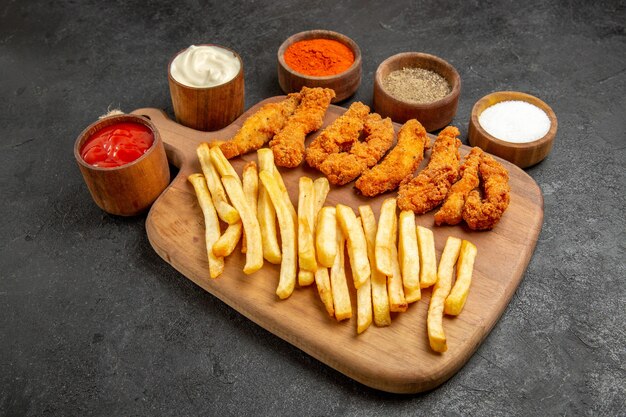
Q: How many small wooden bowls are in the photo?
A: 5